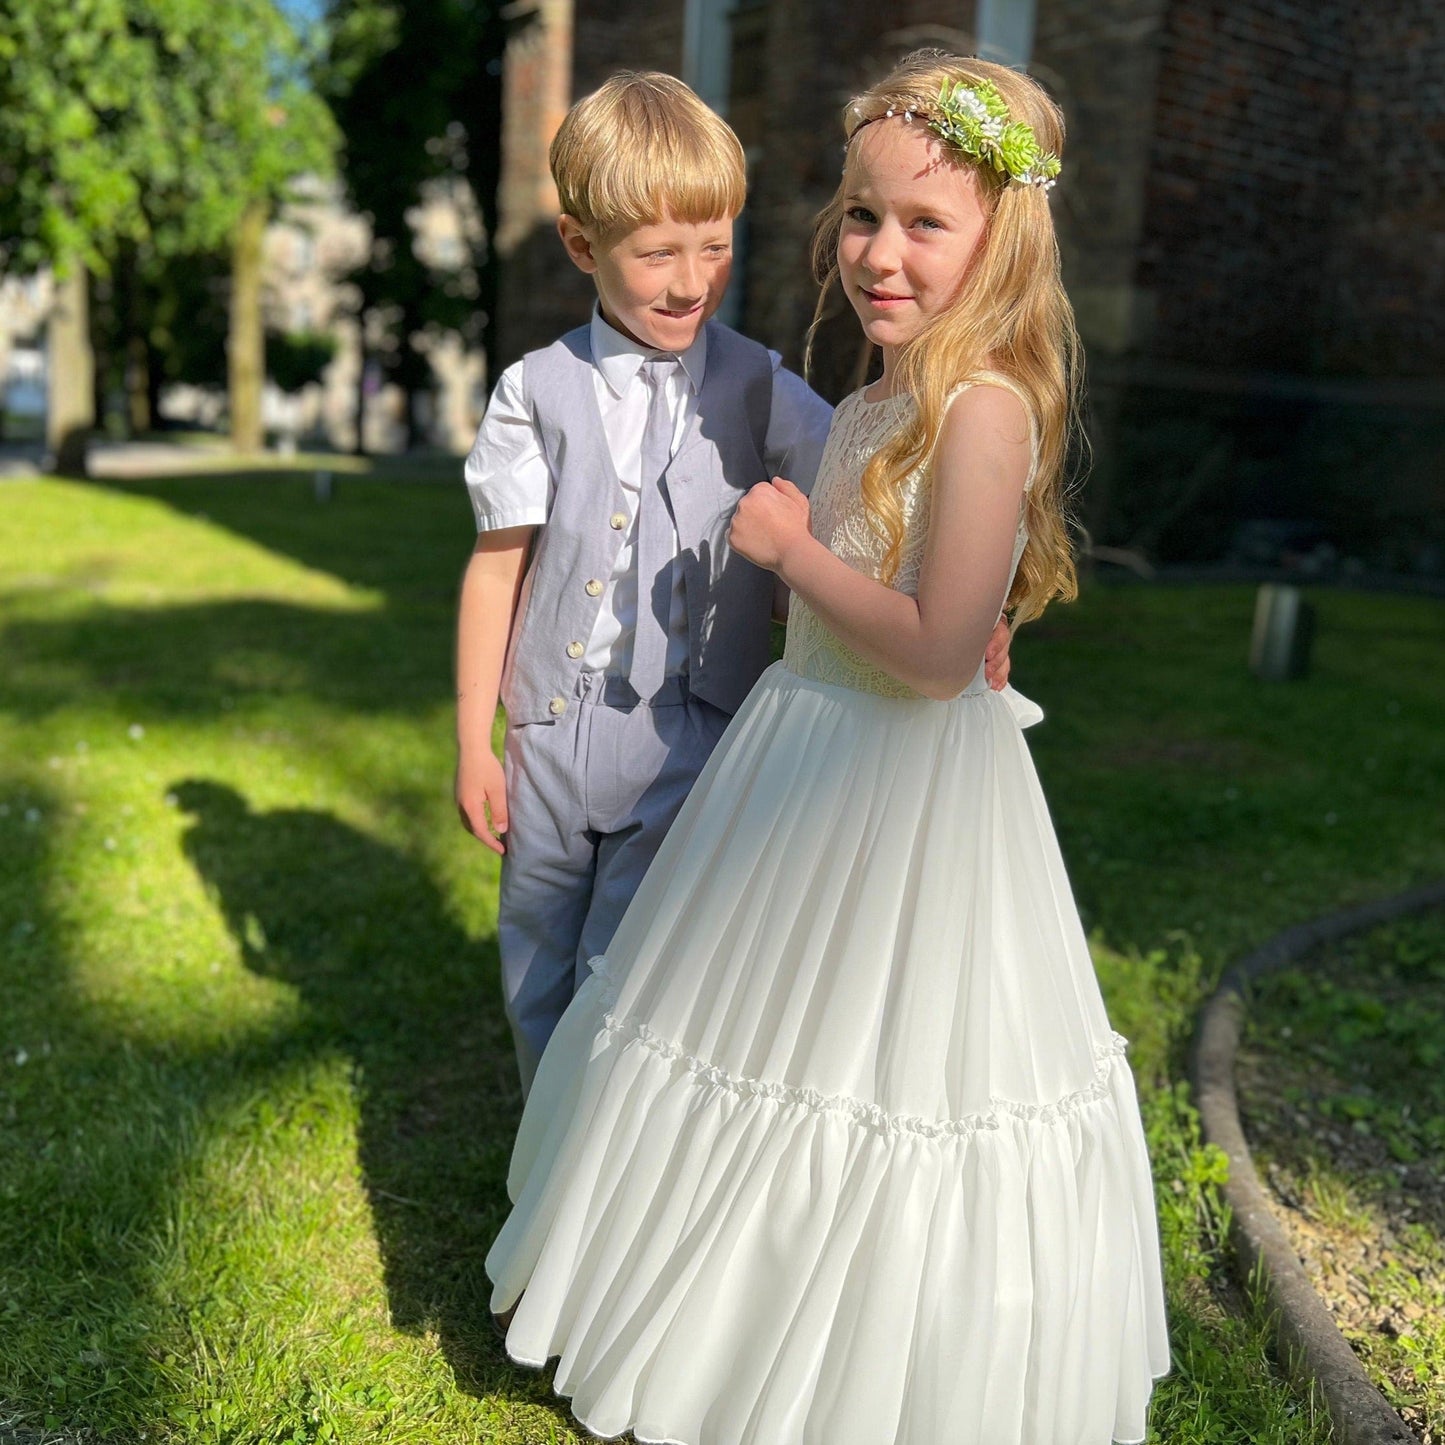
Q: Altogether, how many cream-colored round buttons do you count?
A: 4